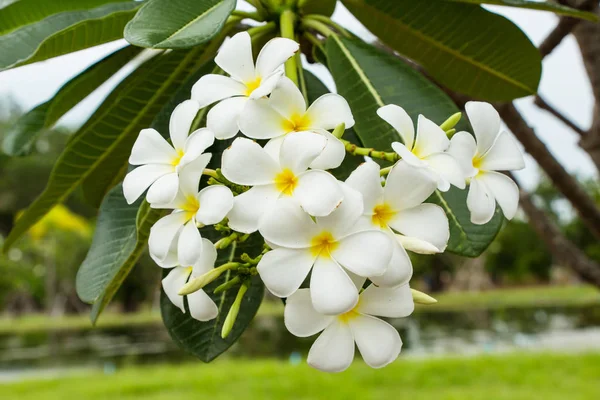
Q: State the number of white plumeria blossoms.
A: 11